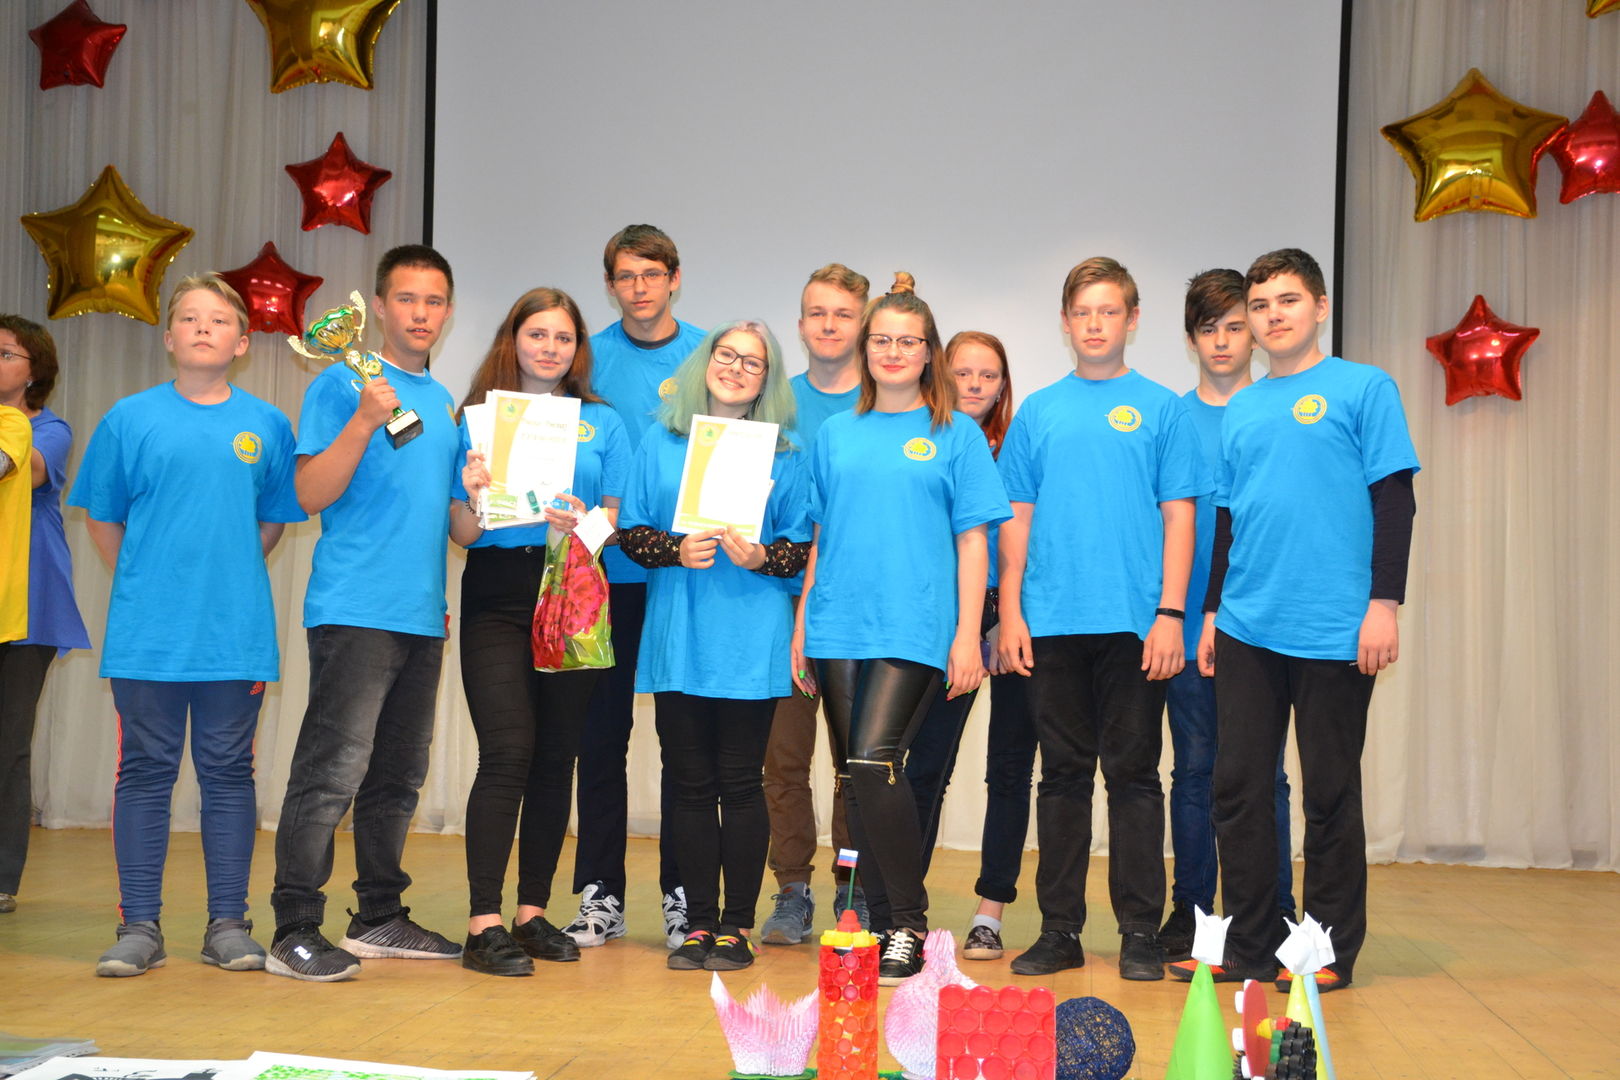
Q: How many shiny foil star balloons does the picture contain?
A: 9